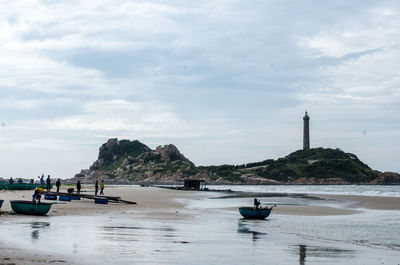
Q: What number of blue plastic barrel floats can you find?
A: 4